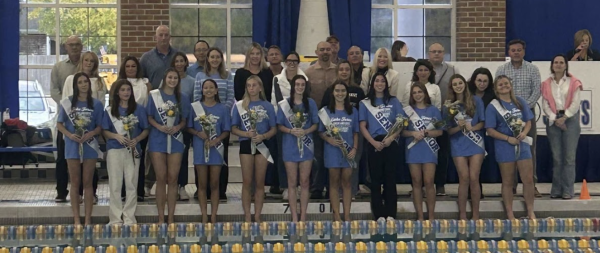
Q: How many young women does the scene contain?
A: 11